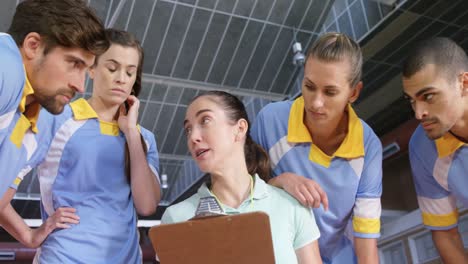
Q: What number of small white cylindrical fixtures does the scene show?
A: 2